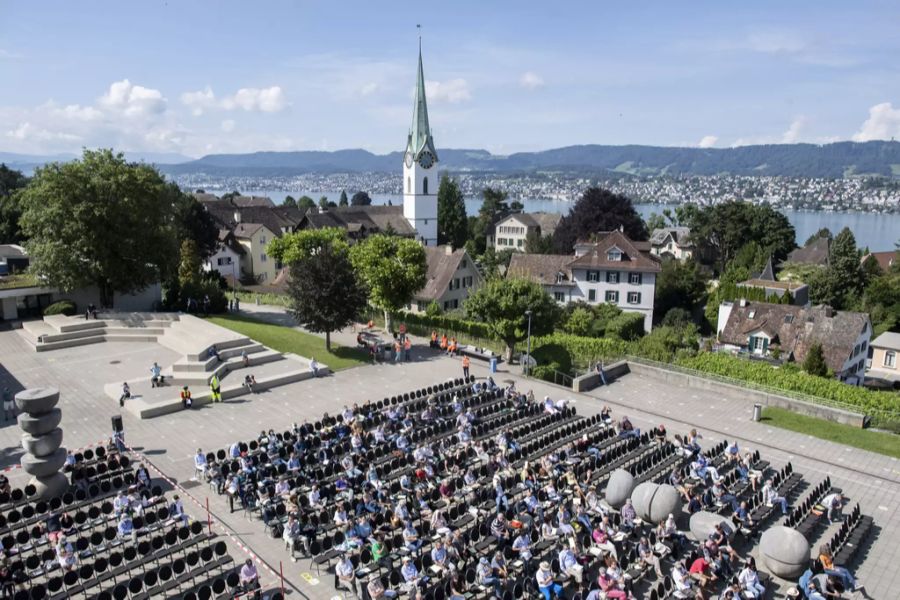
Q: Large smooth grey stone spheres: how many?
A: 4